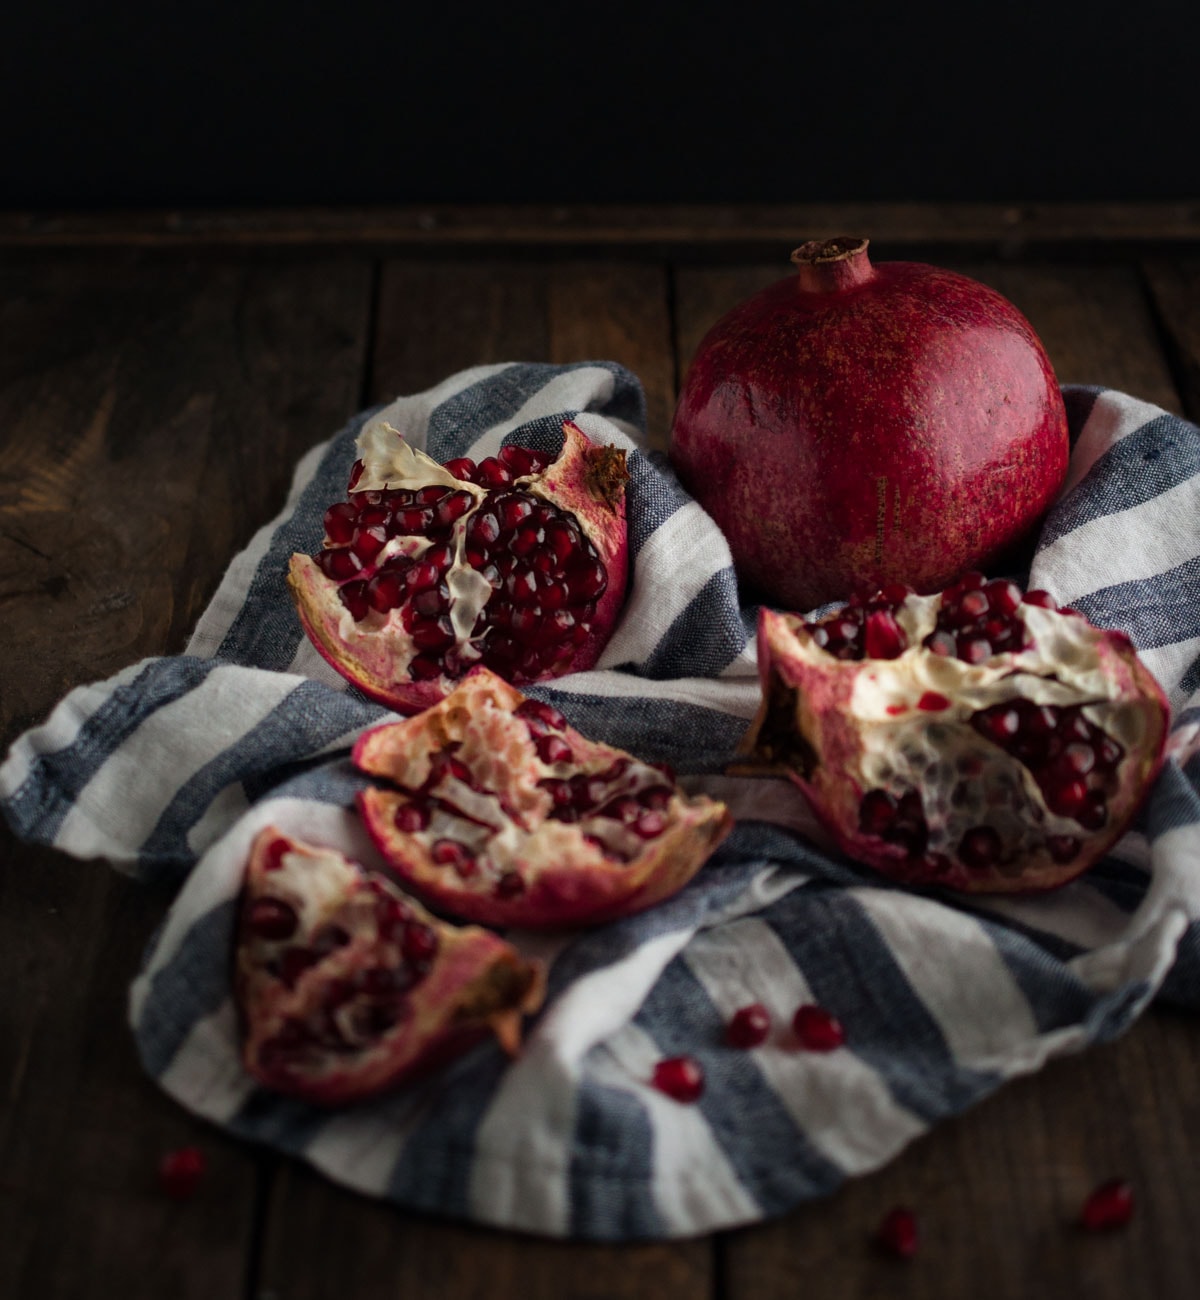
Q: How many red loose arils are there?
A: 6